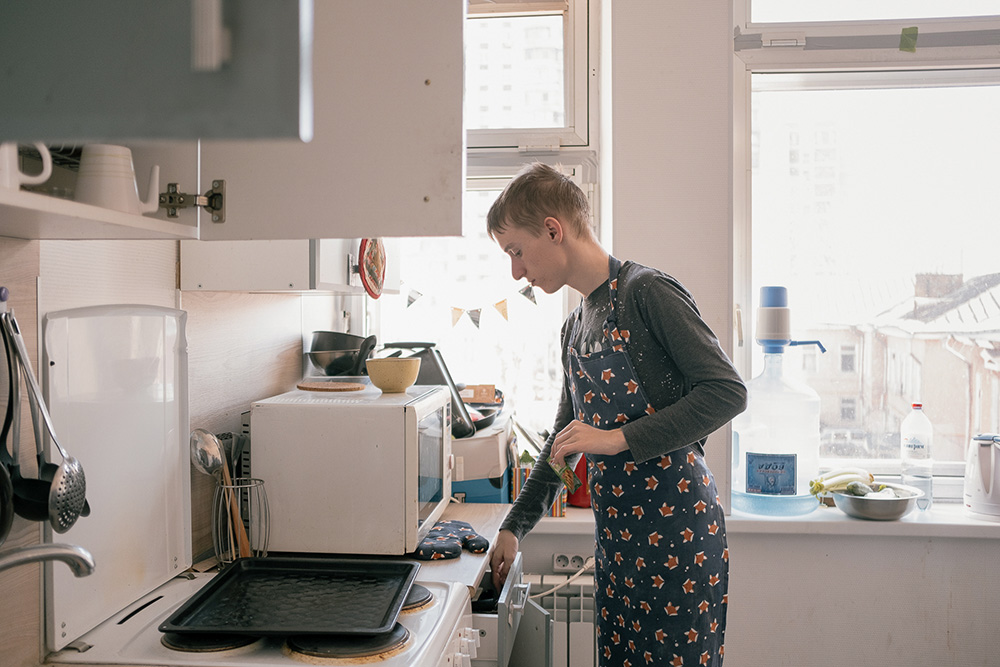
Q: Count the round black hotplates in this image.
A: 3